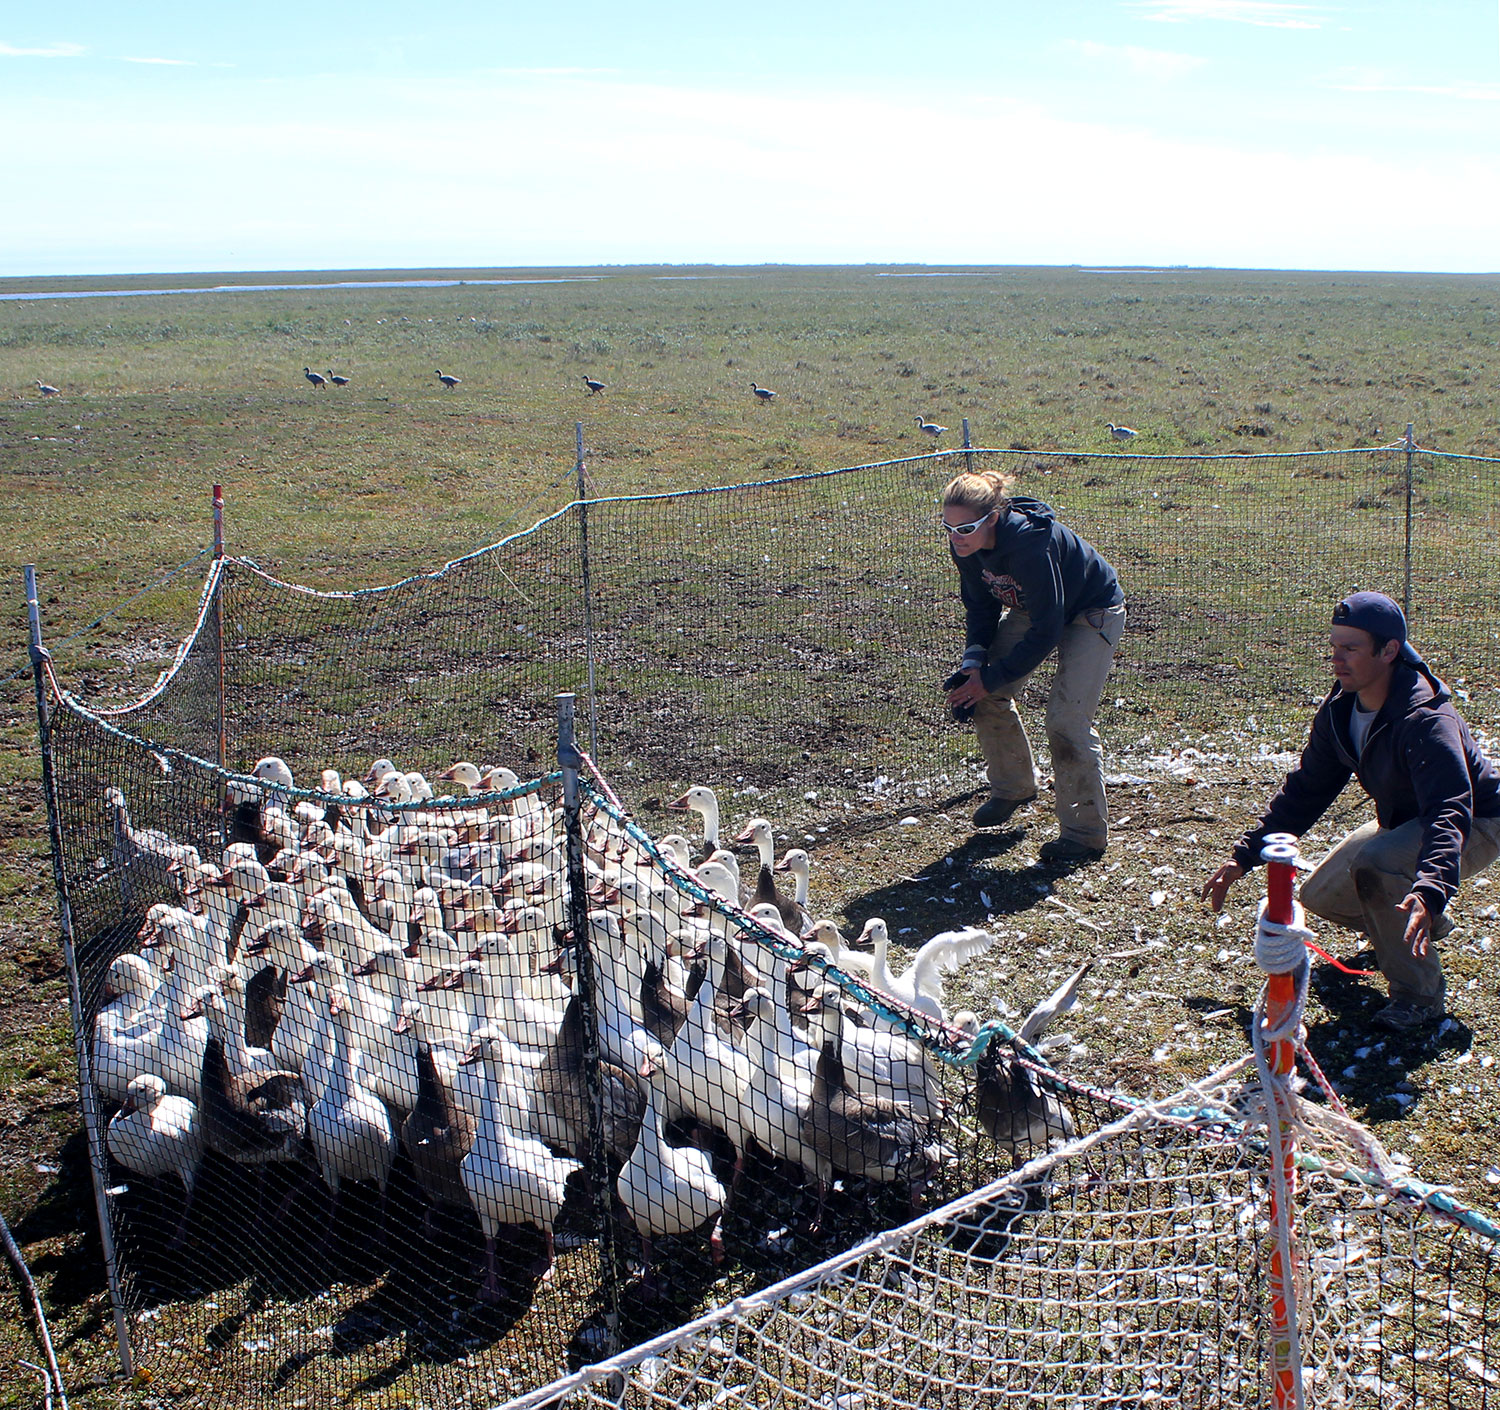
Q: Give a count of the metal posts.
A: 7